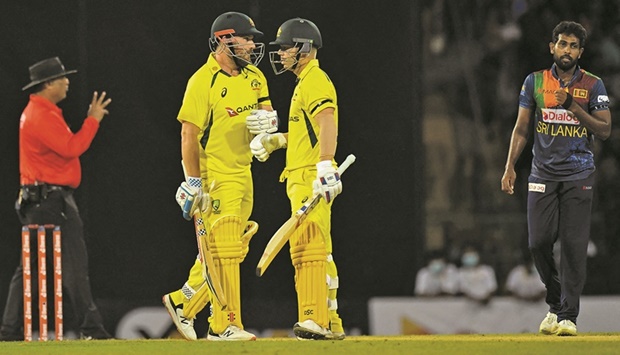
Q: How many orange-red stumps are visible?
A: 3